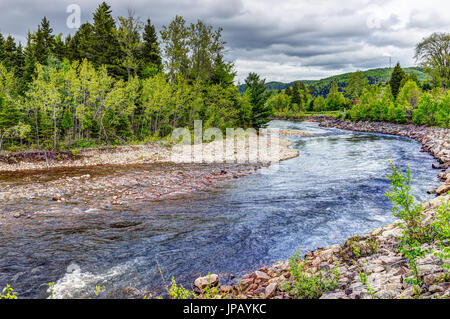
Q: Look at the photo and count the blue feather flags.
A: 0